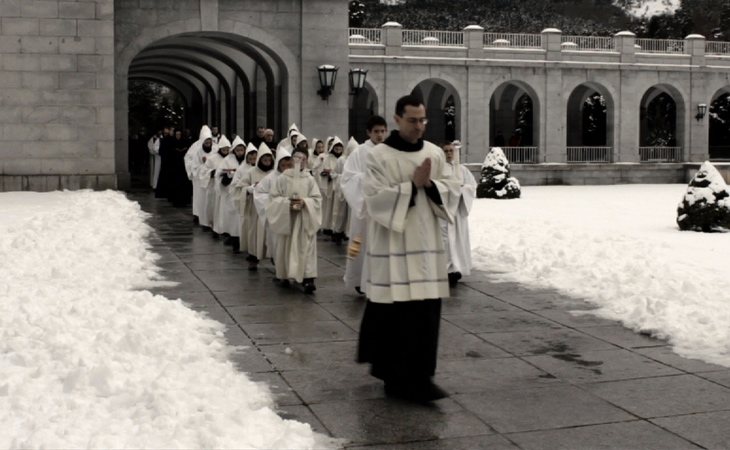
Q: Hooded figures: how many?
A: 13